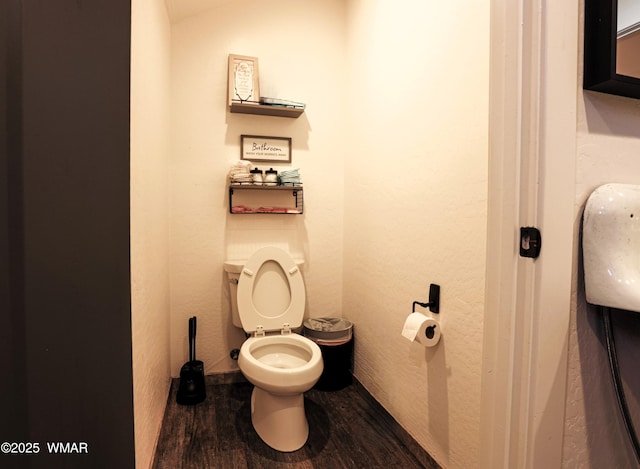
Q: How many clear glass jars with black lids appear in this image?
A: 2